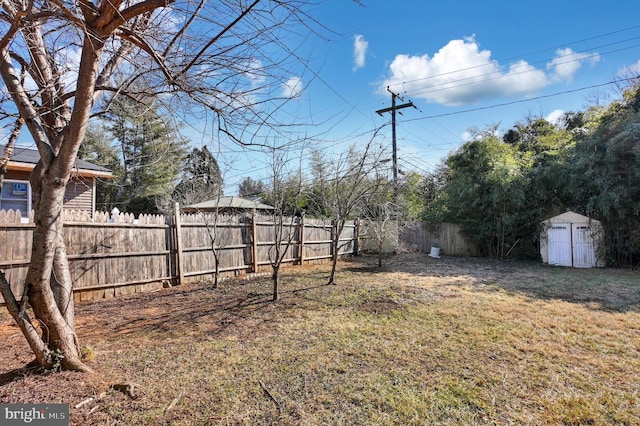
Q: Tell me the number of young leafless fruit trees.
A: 4